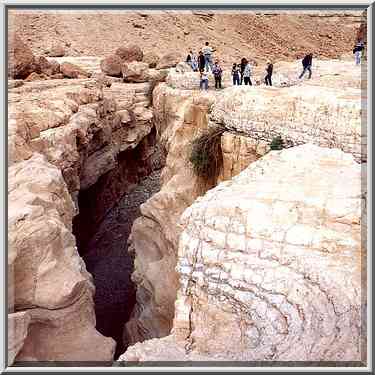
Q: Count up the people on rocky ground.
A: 11